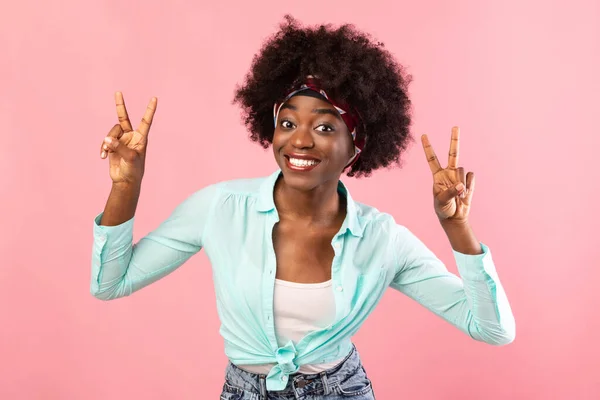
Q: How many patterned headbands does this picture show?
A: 1